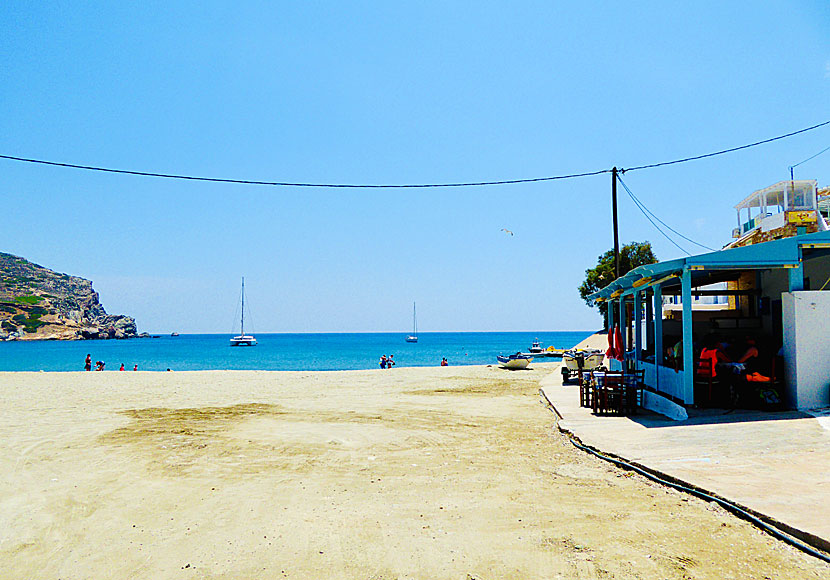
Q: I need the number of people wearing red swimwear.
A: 2